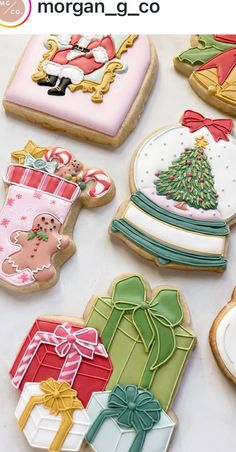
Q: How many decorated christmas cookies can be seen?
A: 6